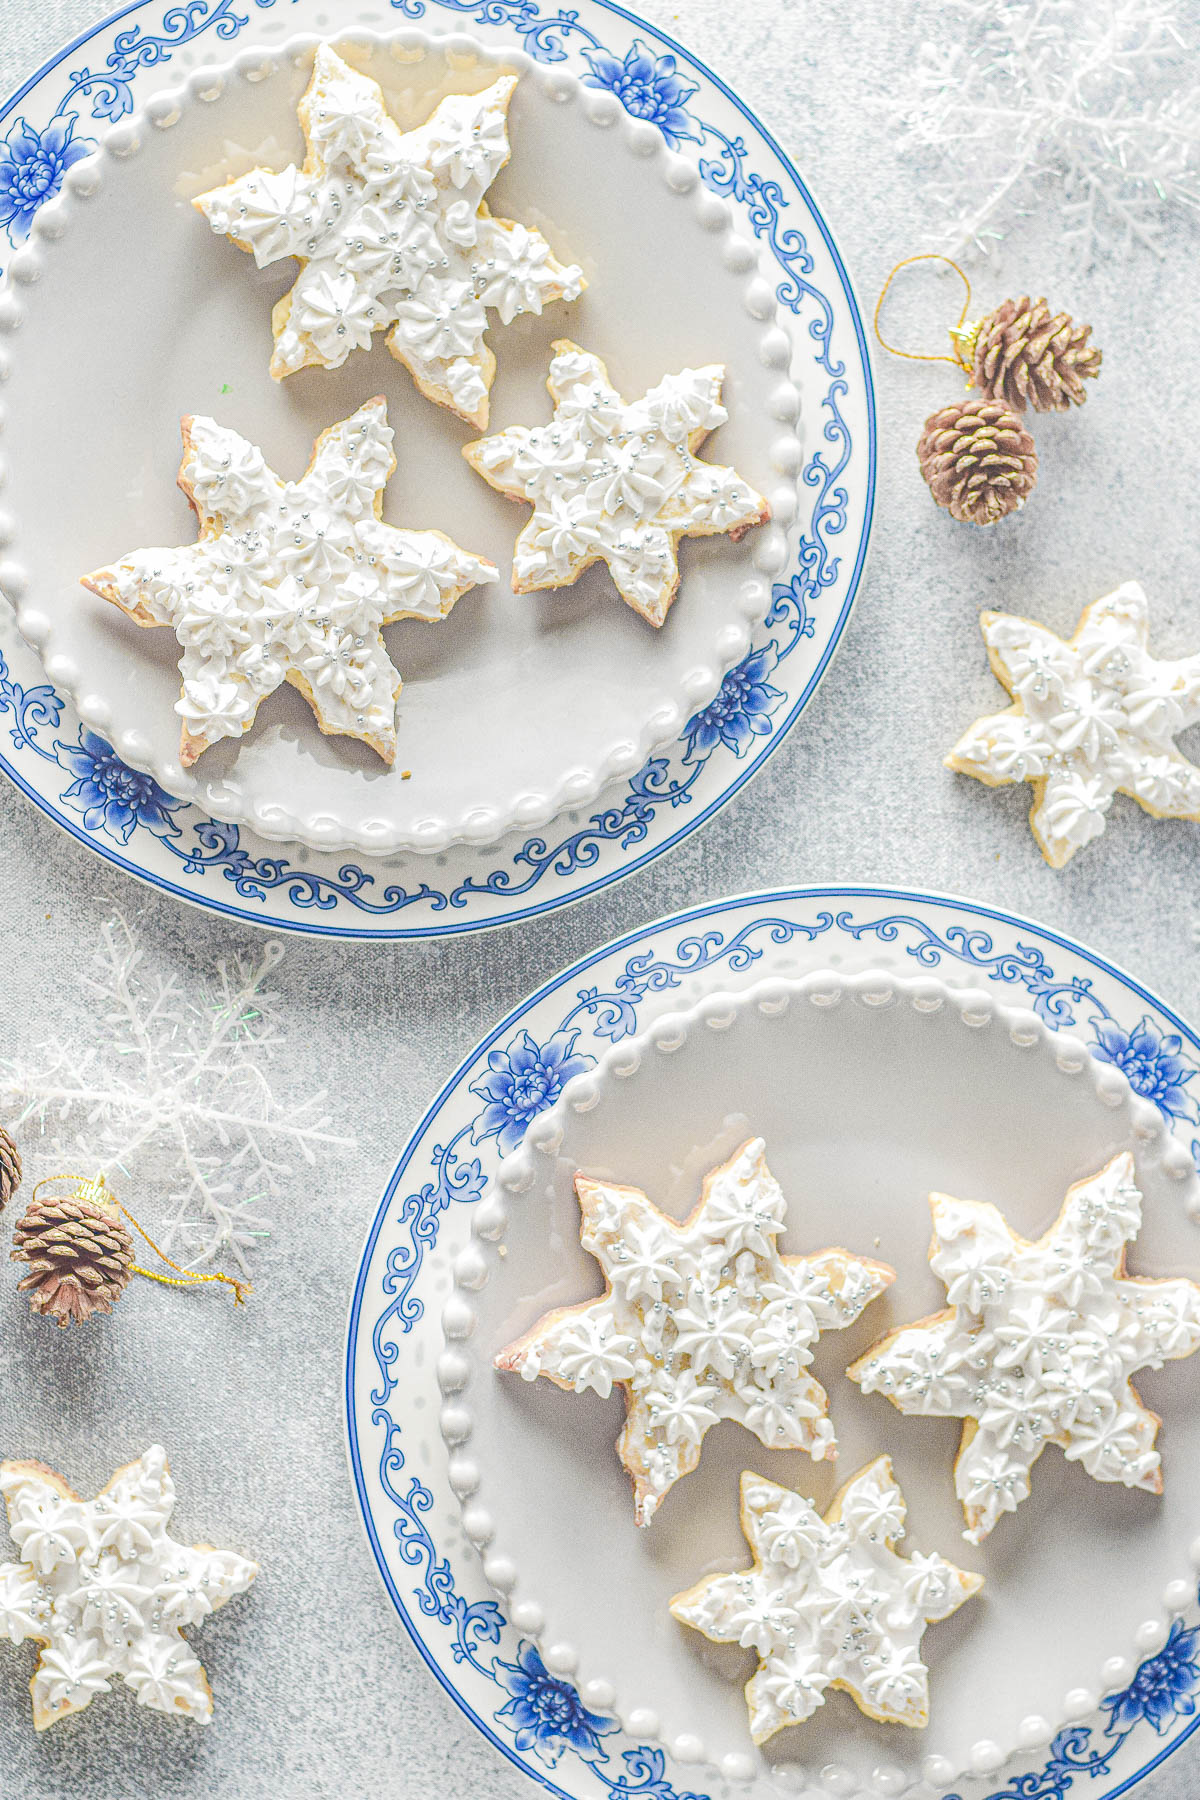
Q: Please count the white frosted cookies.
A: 8